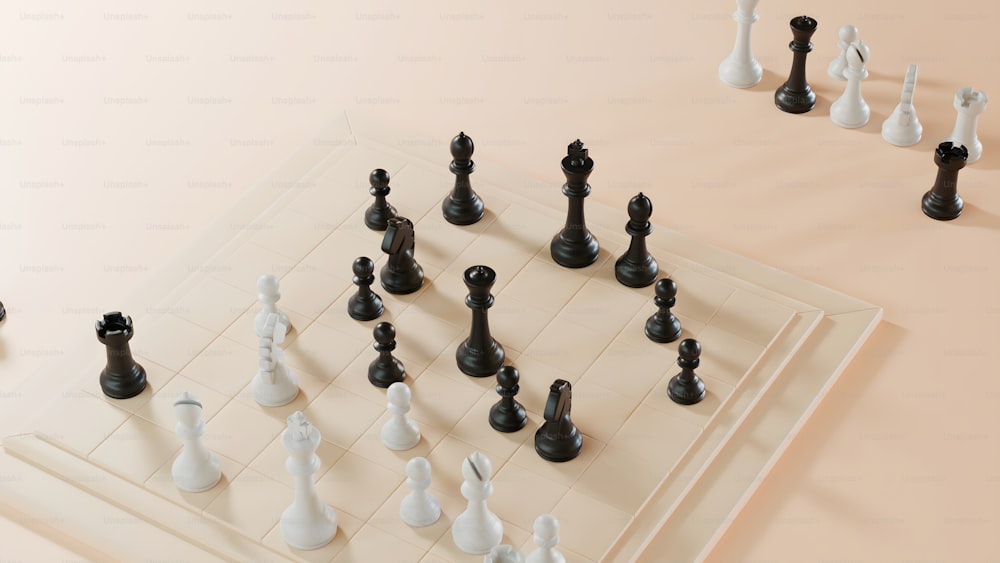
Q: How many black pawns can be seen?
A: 6